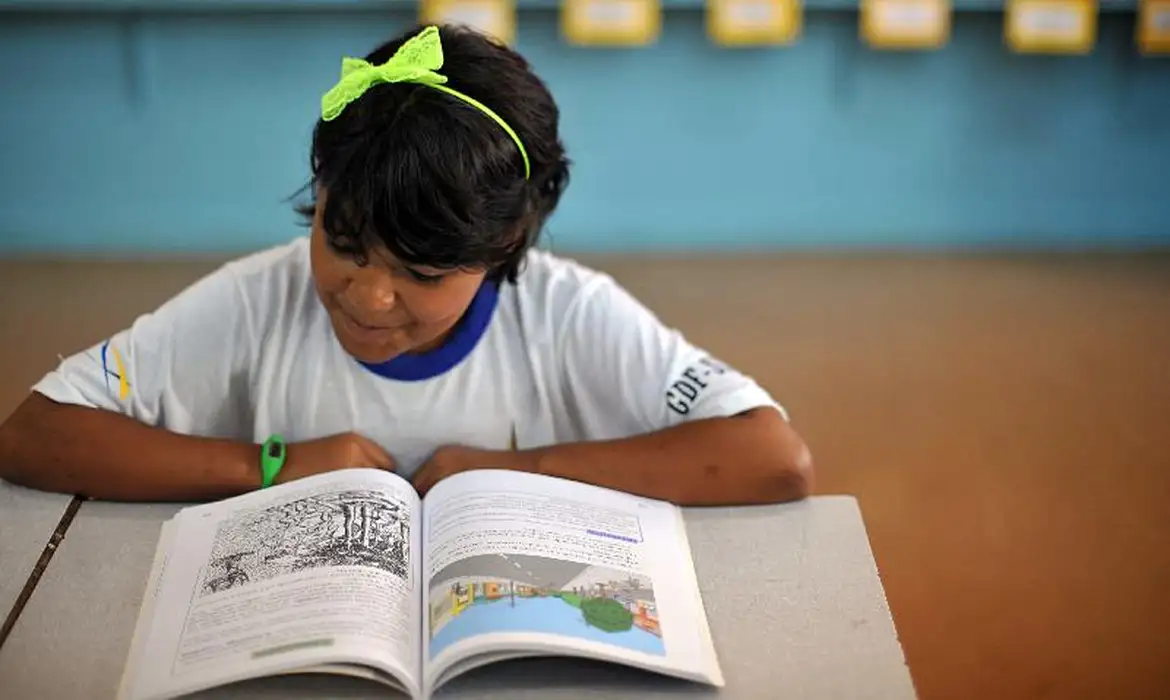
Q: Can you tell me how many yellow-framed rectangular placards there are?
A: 6